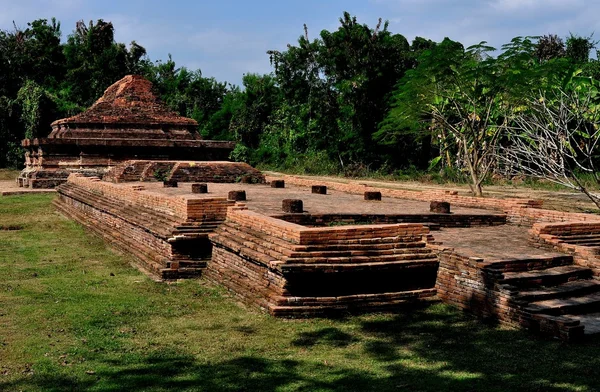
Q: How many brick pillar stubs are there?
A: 8